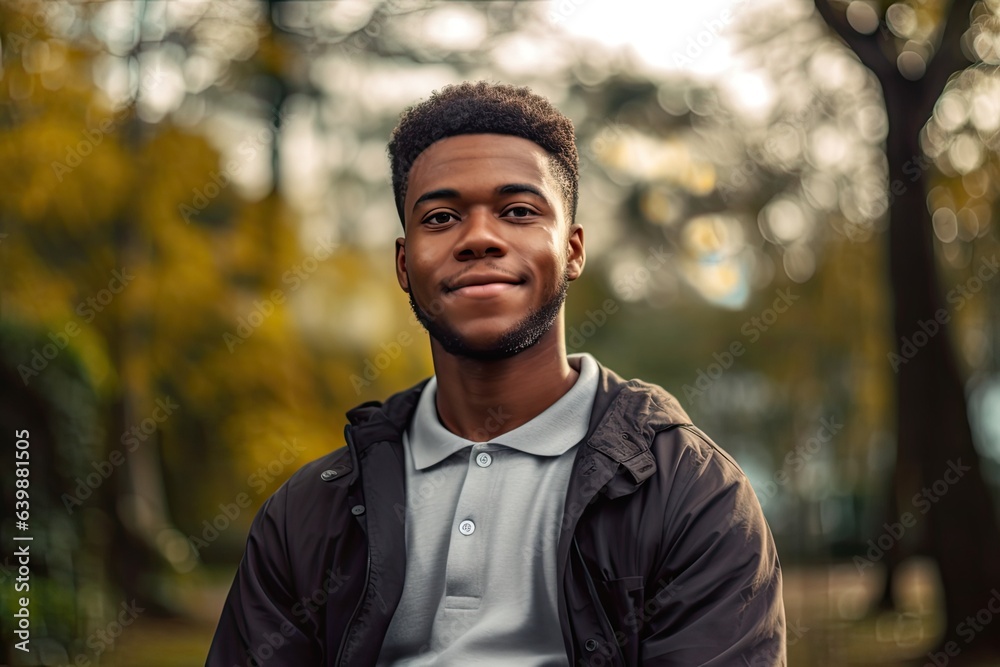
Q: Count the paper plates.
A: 0